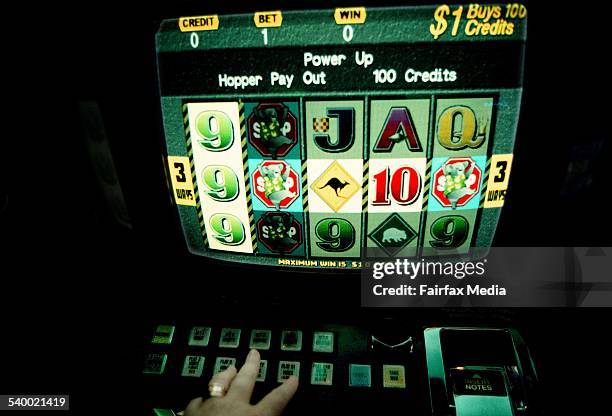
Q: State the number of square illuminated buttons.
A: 14